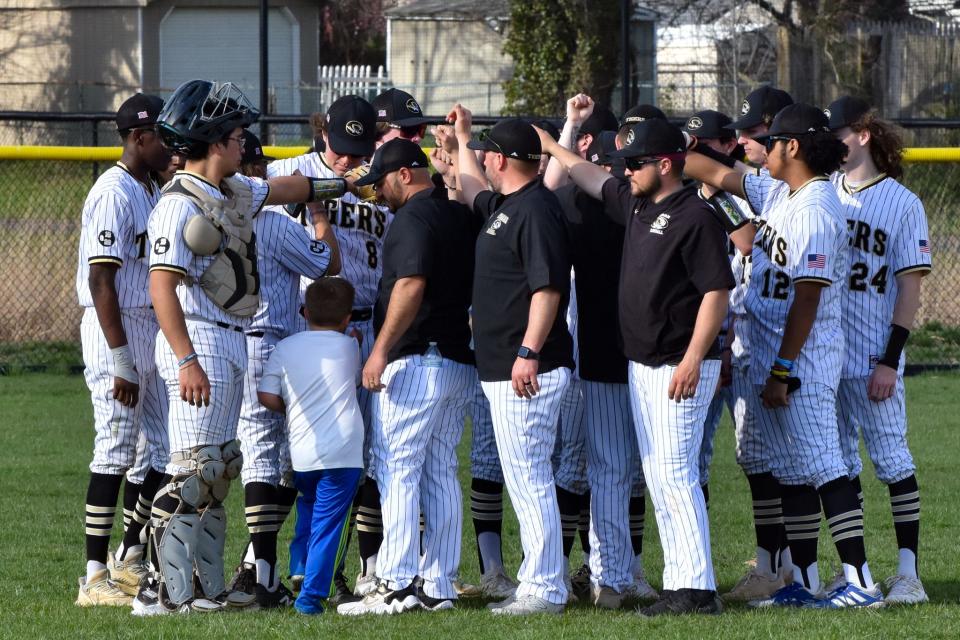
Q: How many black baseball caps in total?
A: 15